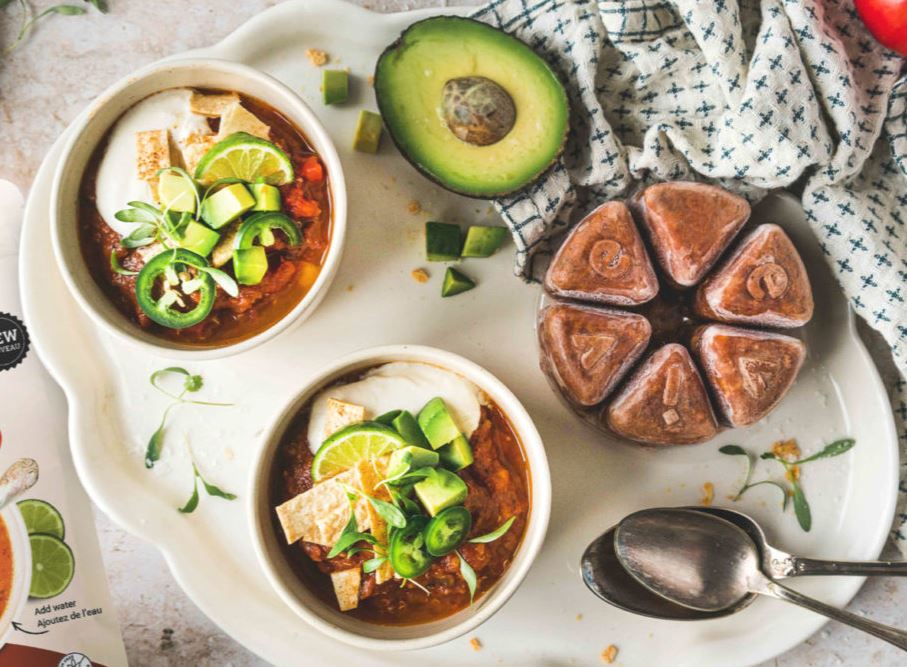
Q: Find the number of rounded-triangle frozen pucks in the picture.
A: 6